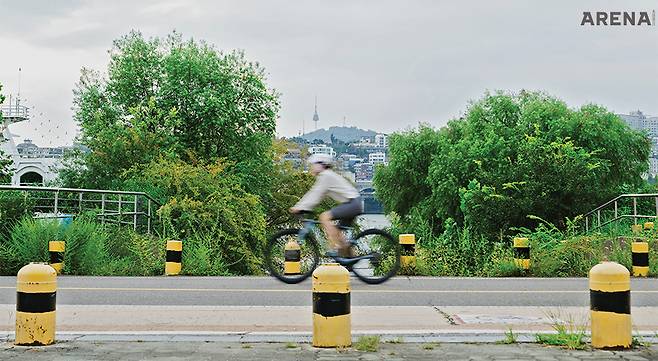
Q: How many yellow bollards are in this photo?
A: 9